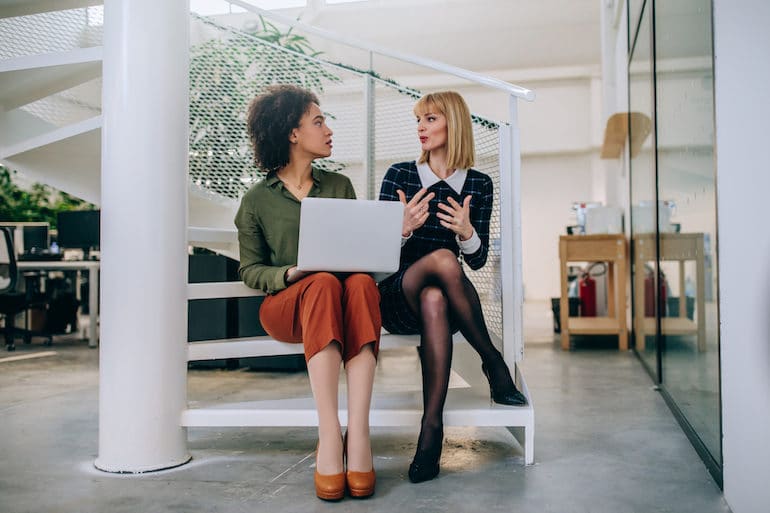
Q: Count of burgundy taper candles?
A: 0